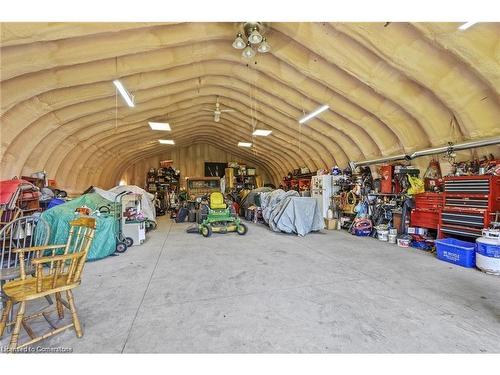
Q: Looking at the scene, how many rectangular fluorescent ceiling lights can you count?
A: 7